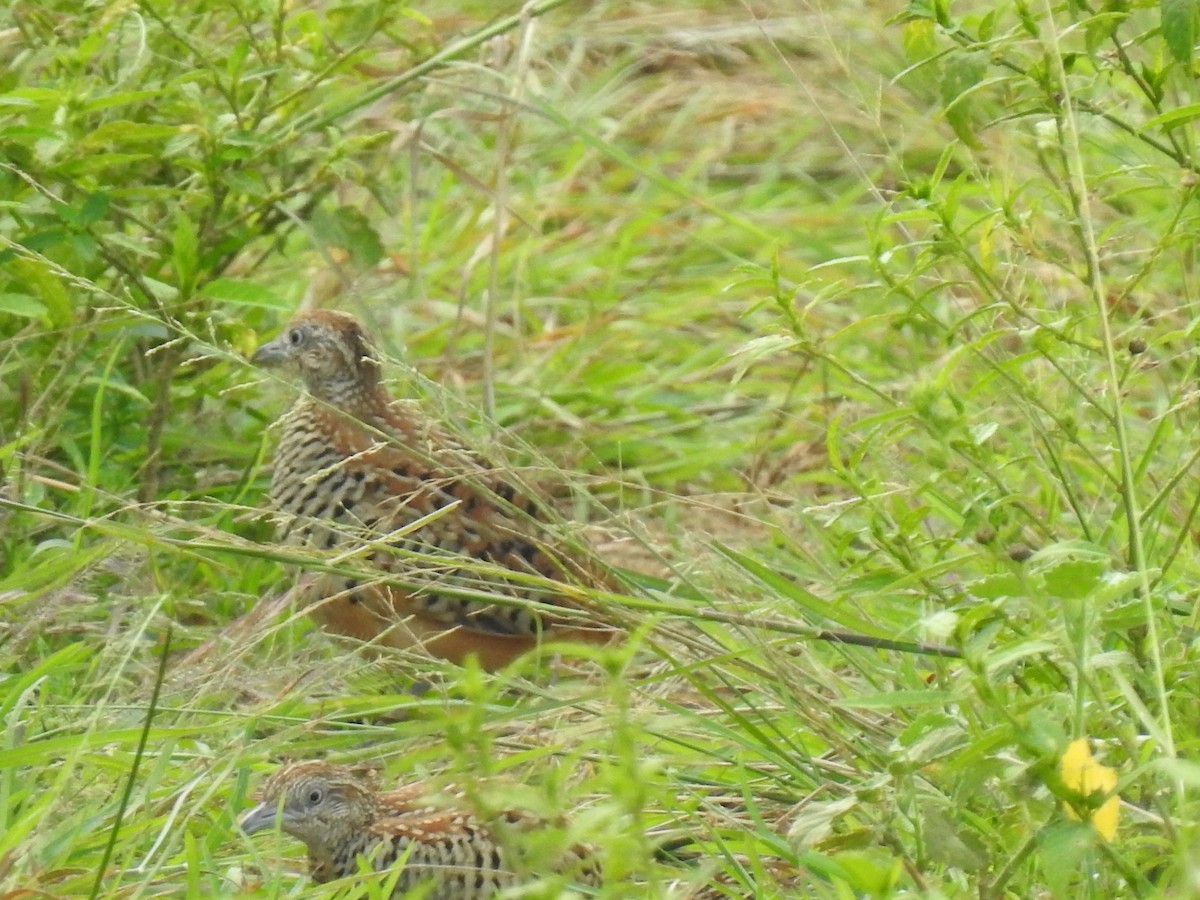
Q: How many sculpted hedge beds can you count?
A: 0